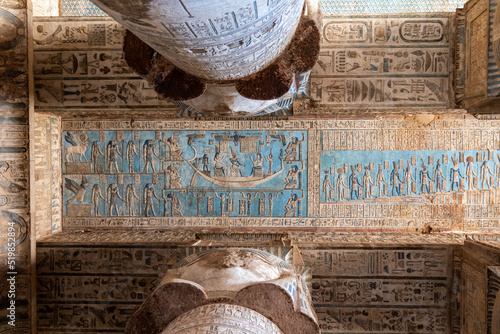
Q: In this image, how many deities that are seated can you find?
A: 3